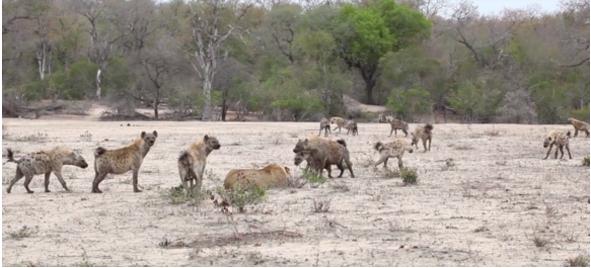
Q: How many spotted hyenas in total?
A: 13